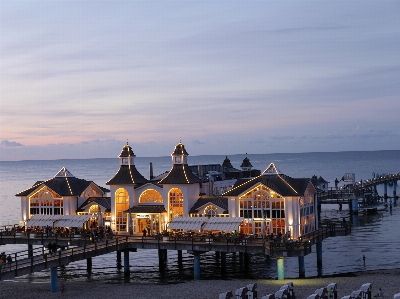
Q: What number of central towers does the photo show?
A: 2